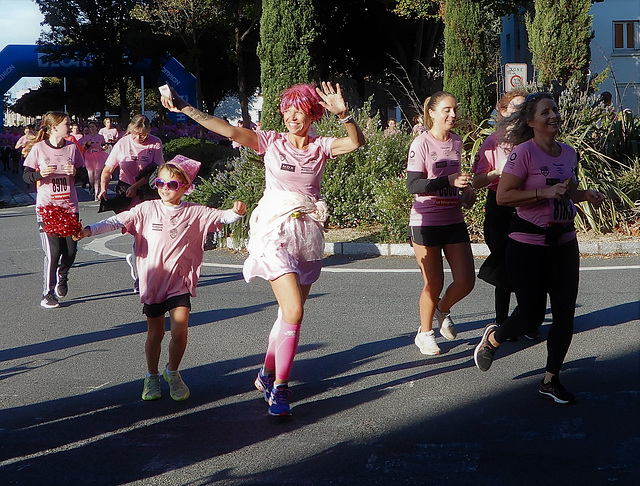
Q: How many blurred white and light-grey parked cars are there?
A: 0